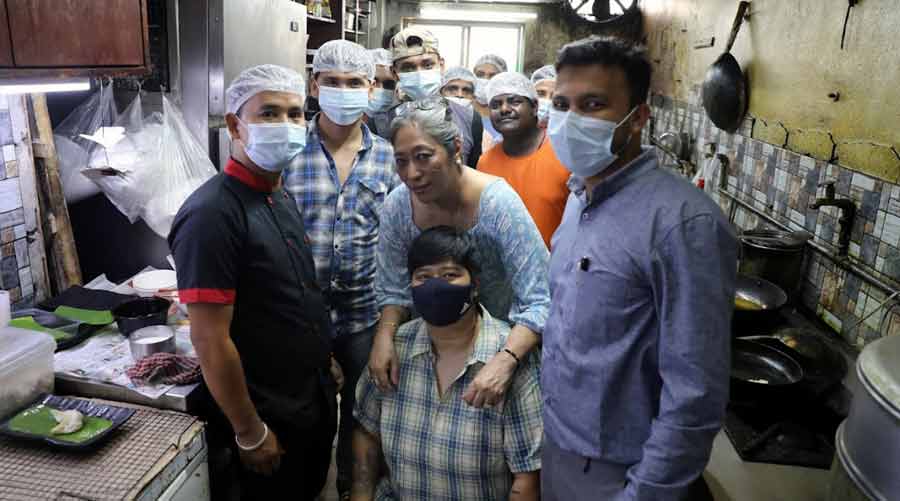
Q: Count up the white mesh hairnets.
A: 7